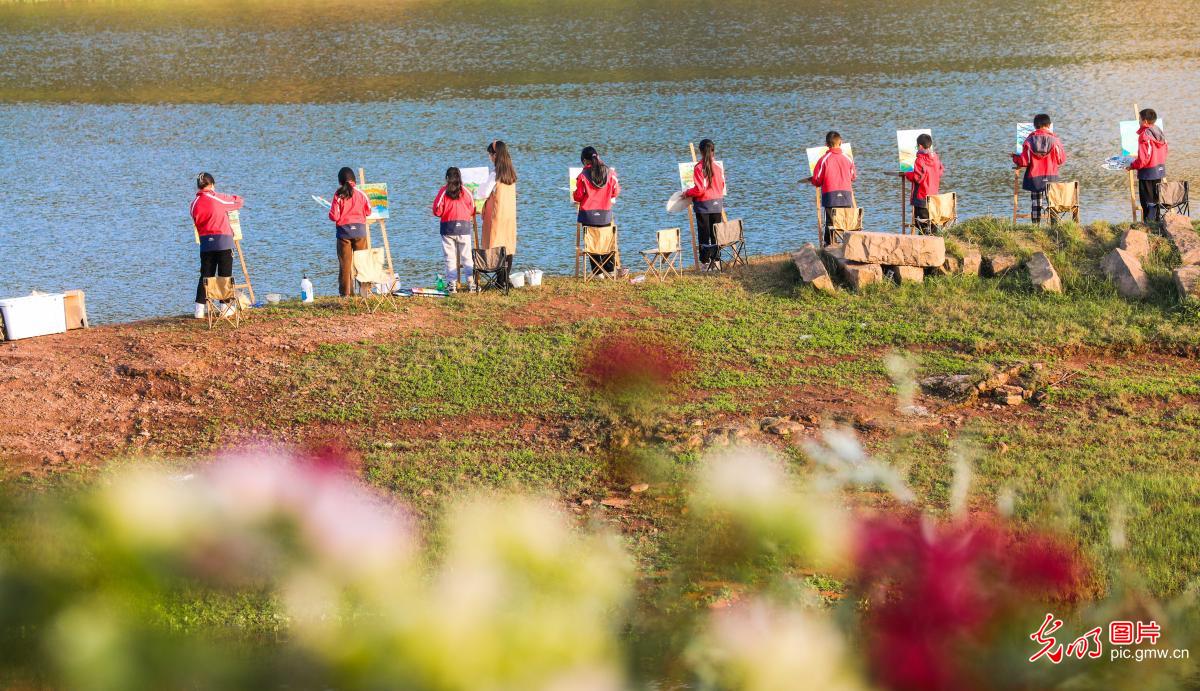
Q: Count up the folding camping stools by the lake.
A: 10